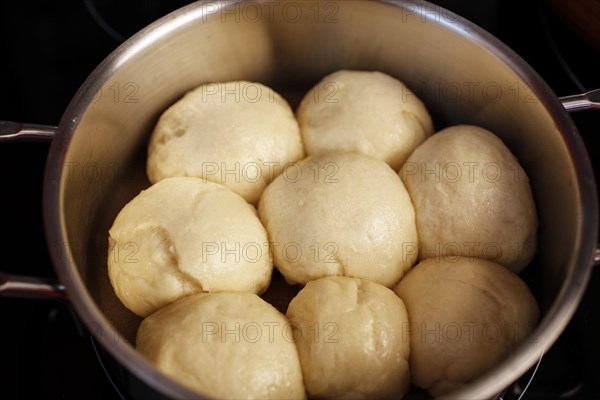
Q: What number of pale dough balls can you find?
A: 8